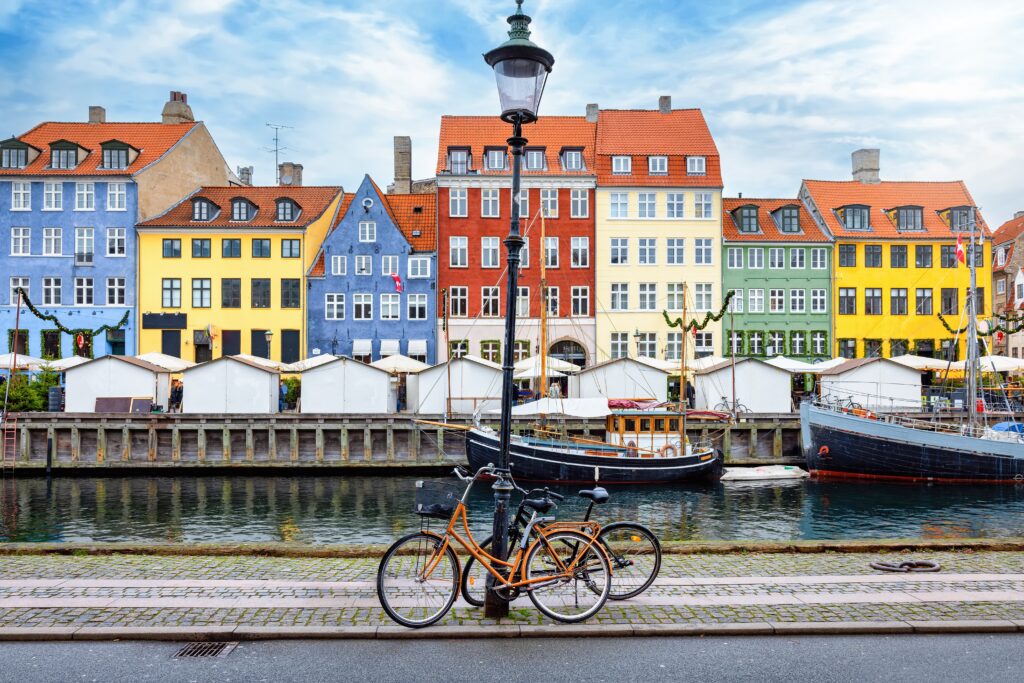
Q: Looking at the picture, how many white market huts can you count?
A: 7